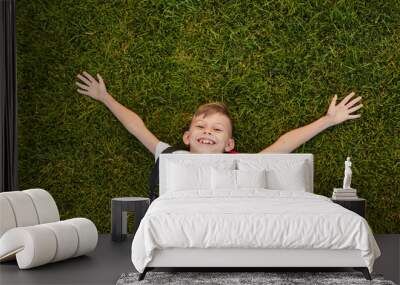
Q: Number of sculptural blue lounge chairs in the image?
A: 0